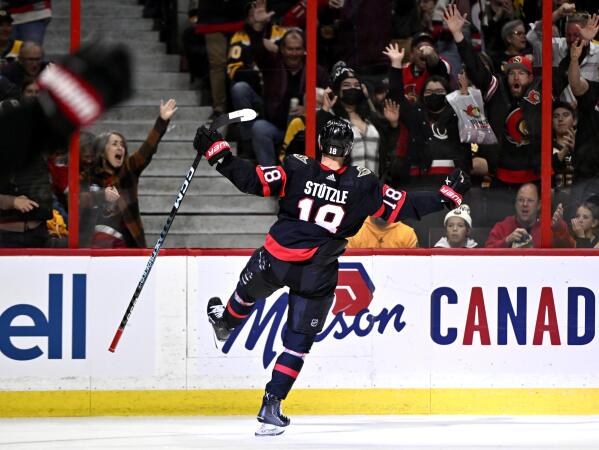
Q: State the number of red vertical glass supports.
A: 3